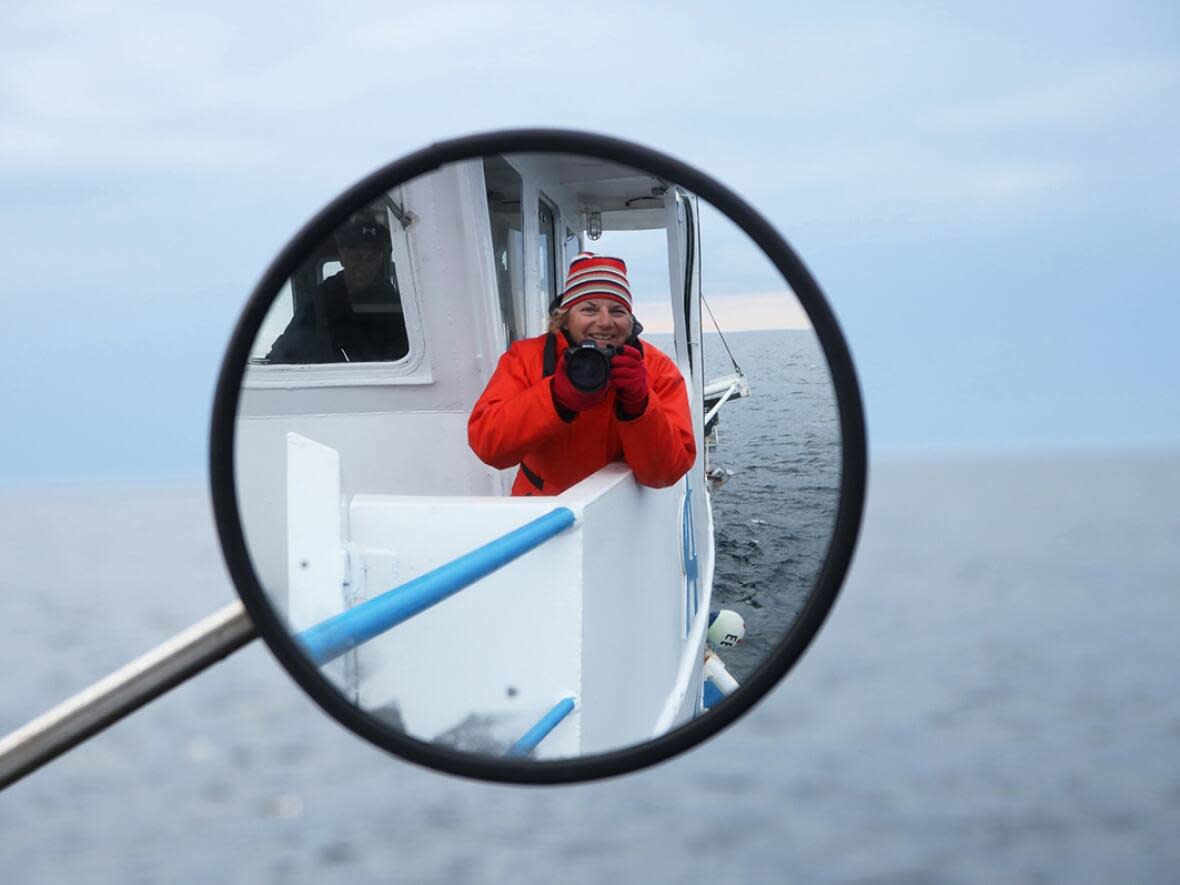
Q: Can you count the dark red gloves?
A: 2